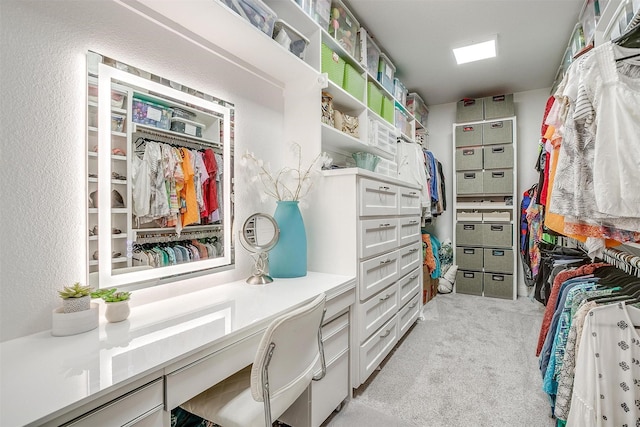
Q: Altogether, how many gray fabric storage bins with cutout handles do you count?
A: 14